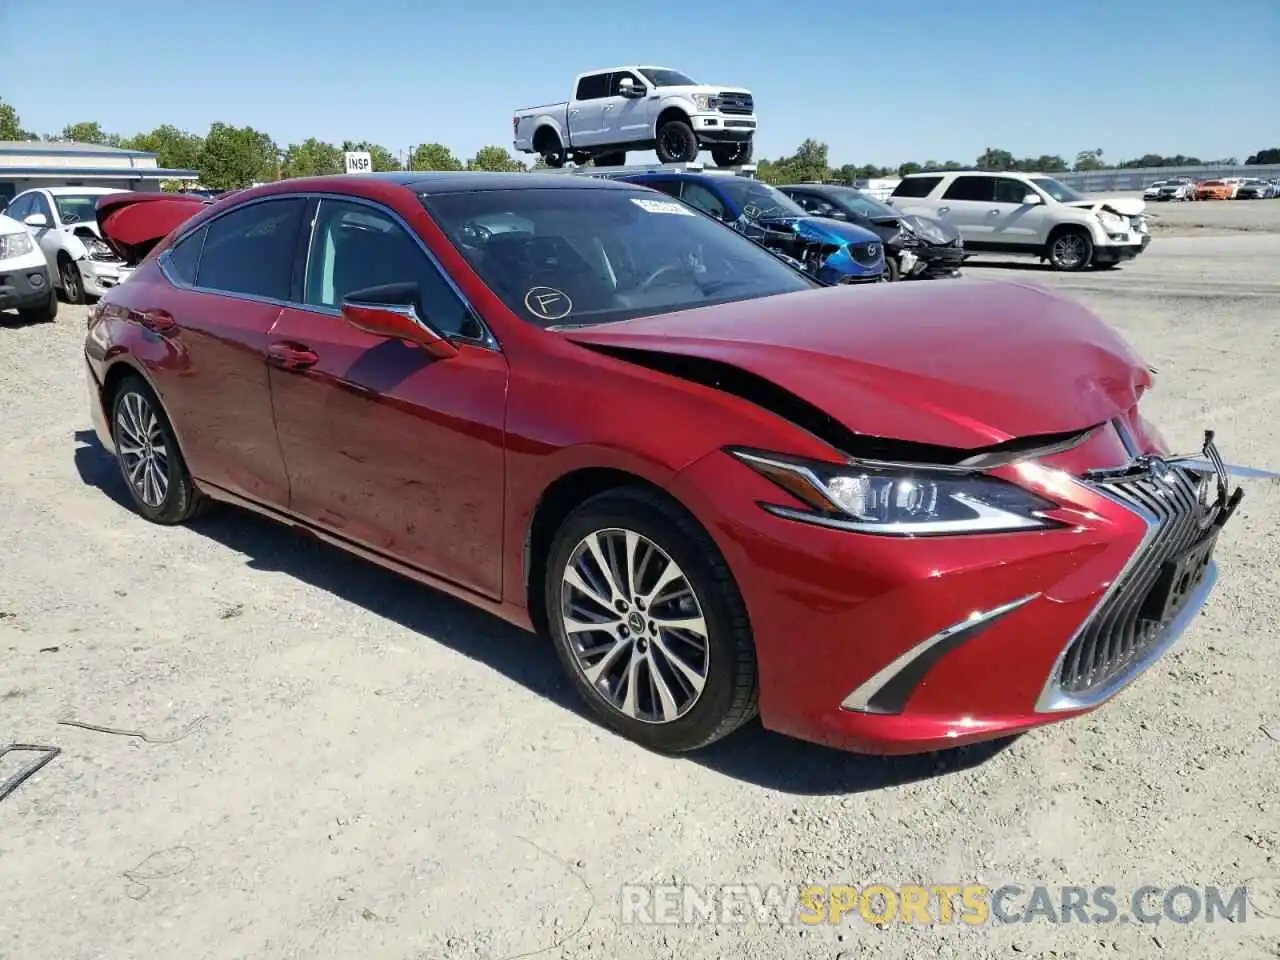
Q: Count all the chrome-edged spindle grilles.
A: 1